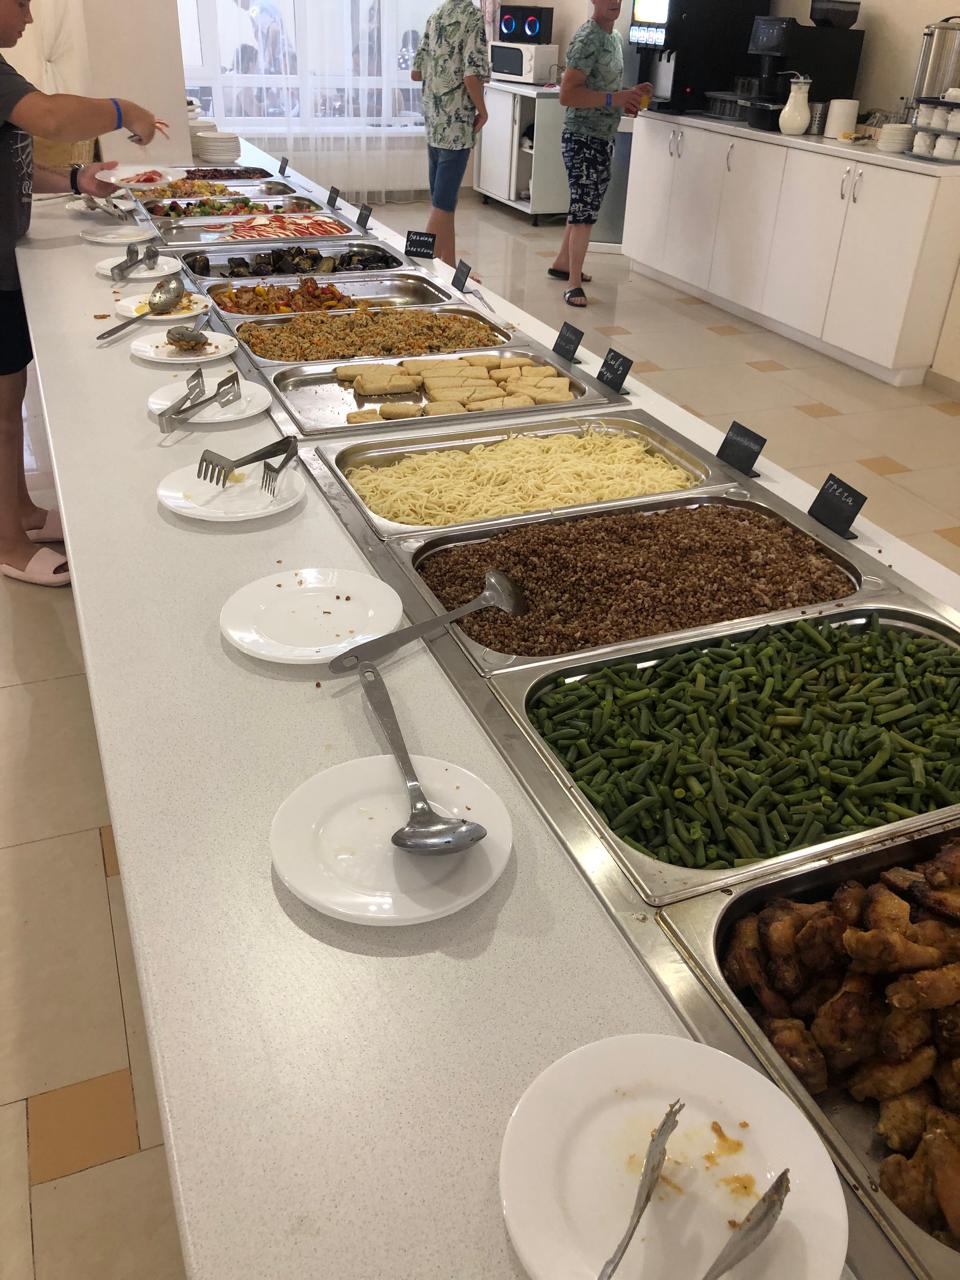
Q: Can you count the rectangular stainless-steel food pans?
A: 12